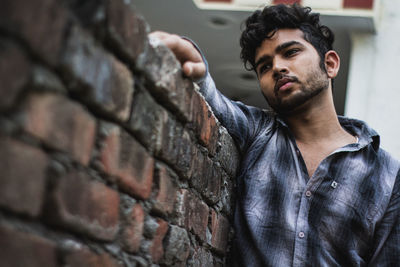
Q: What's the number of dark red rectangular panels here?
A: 3